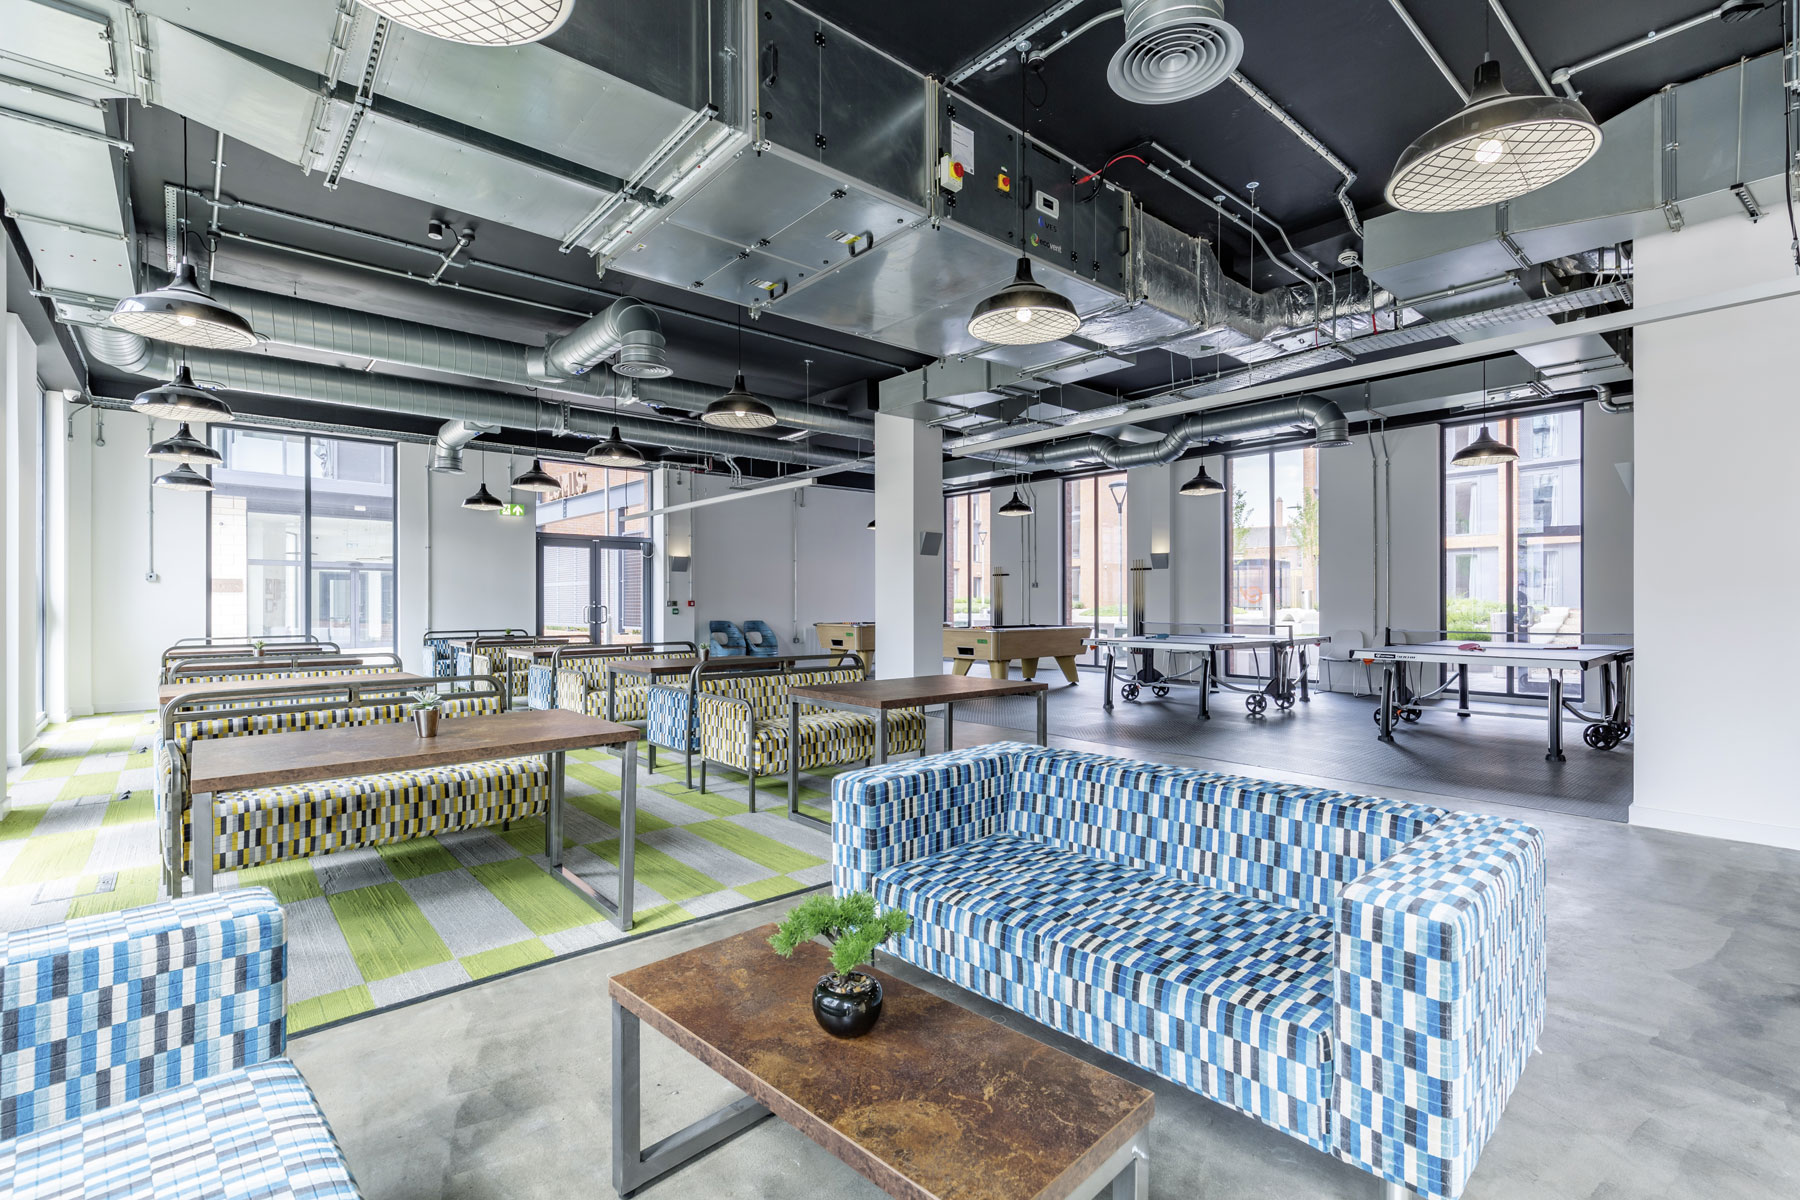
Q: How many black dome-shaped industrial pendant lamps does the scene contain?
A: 15